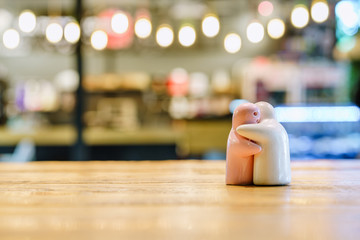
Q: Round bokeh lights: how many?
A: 15